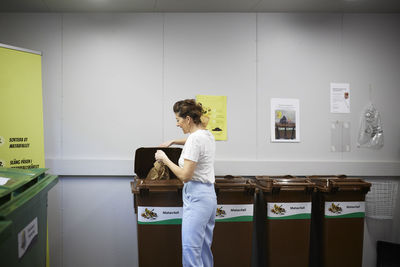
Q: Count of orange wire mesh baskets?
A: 0